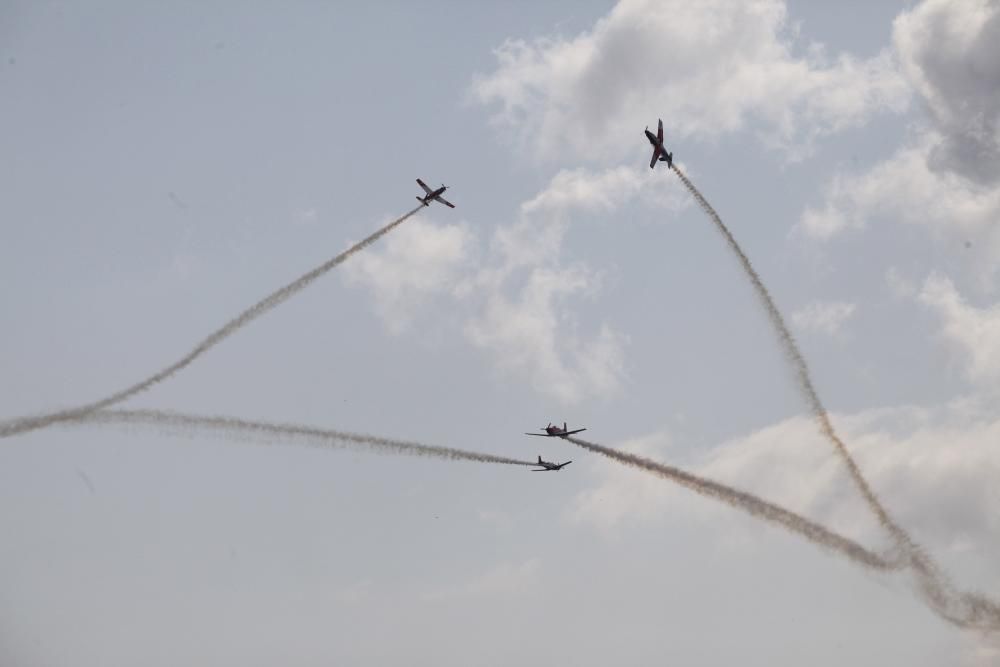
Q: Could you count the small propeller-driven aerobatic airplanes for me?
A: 4